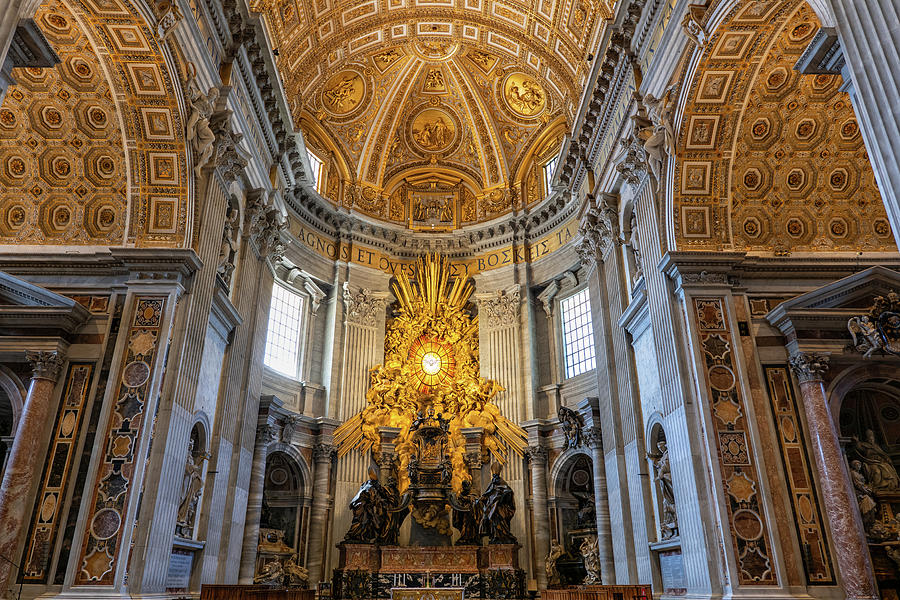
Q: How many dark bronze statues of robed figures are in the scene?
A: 4